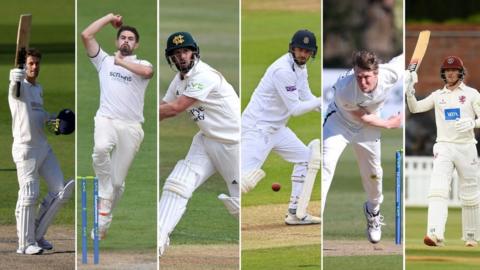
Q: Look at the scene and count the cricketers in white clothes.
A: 6